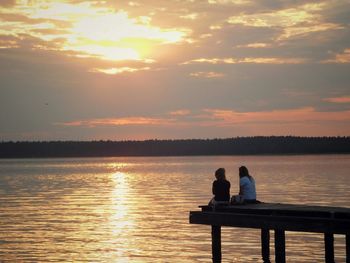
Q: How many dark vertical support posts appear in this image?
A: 5